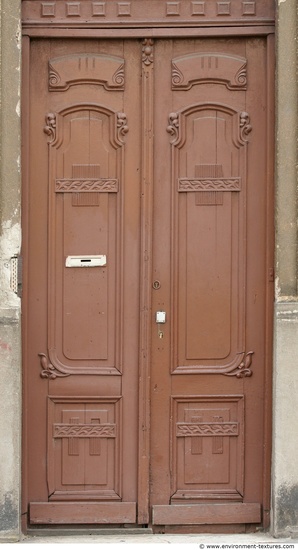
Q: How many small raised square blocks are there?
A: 8